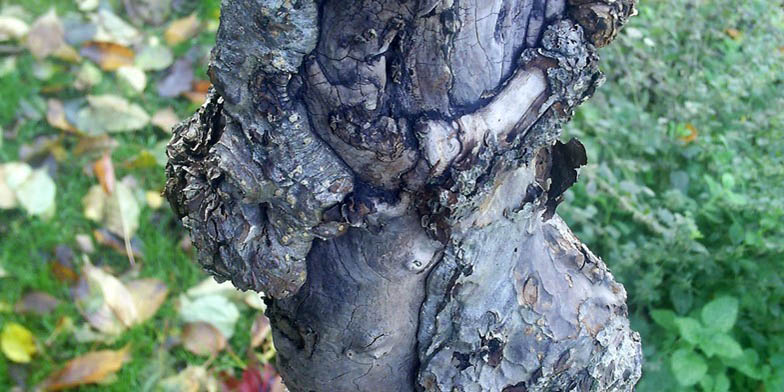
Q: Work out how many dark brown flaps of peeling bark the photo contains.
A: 1